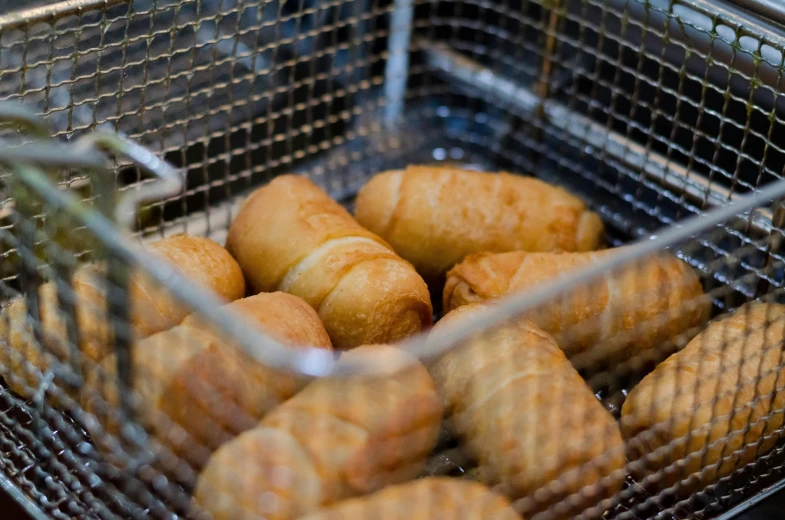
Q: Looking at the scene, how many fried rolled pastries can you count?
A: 9